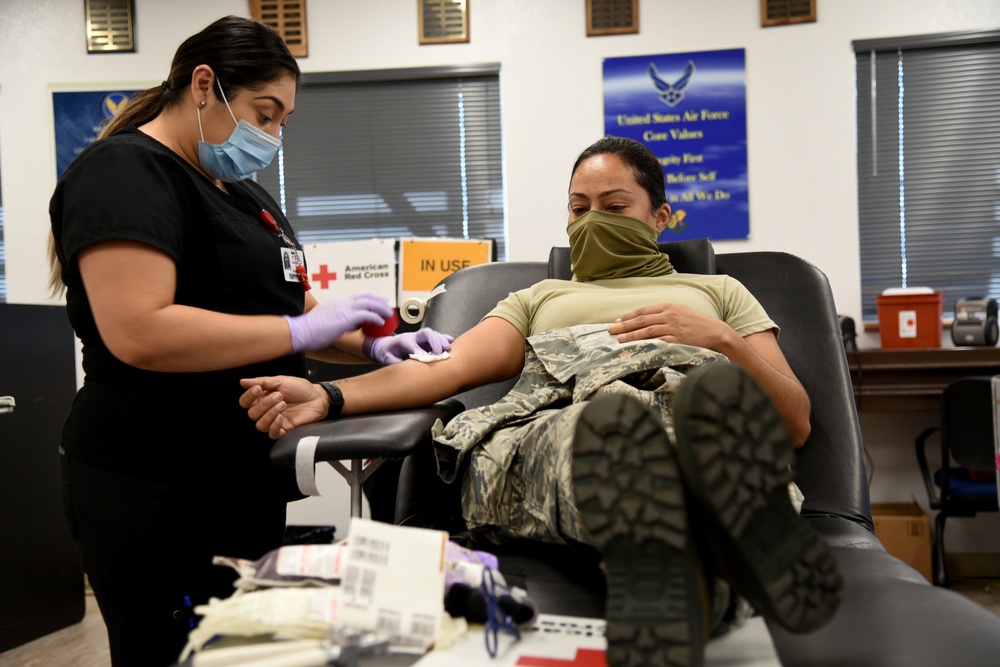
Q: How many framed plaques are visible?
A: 5